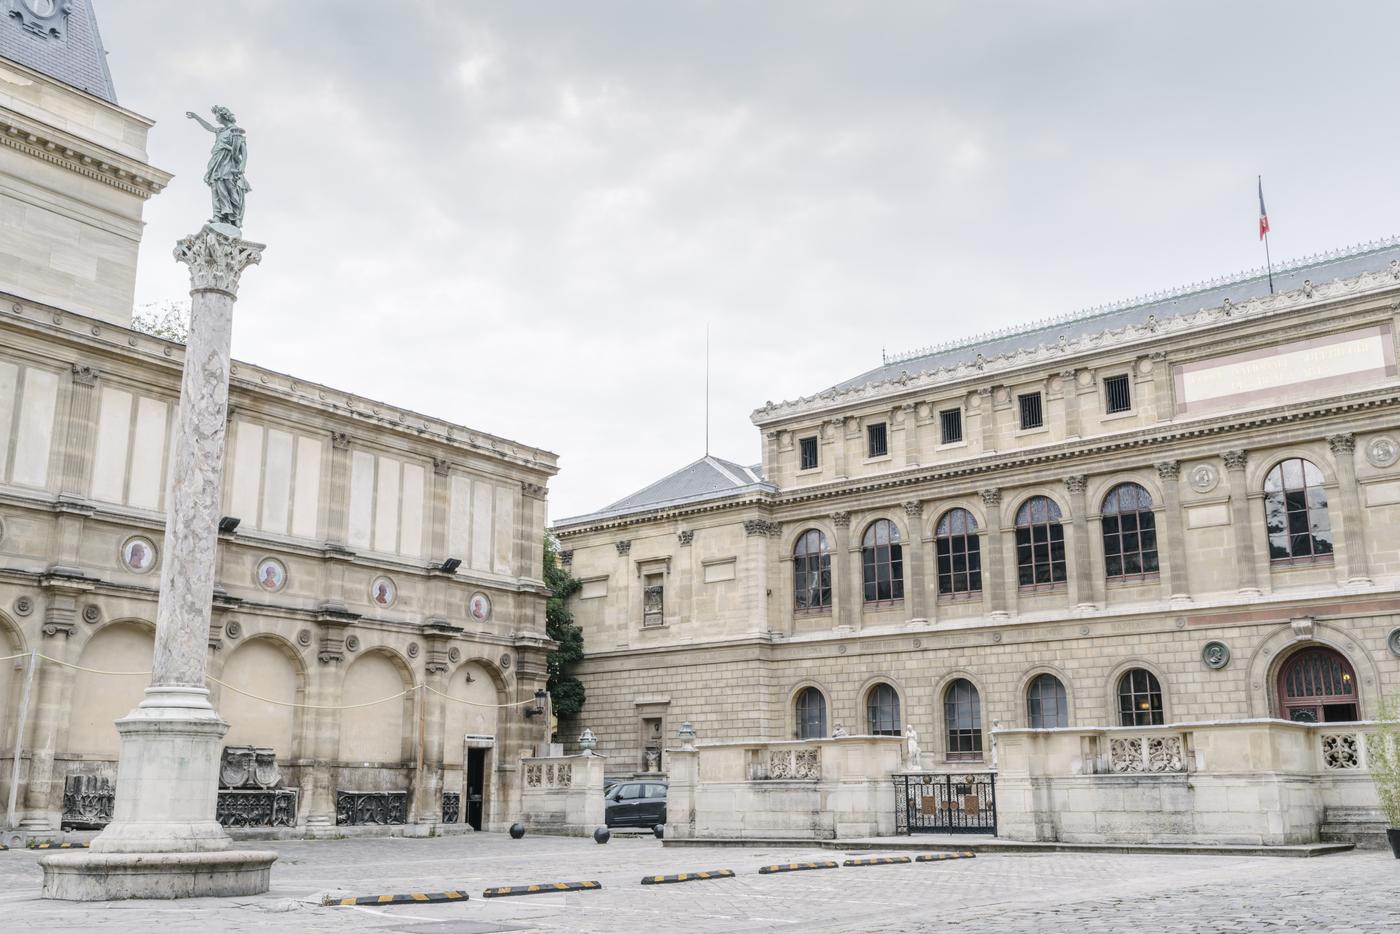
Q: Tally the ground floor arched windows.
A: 5